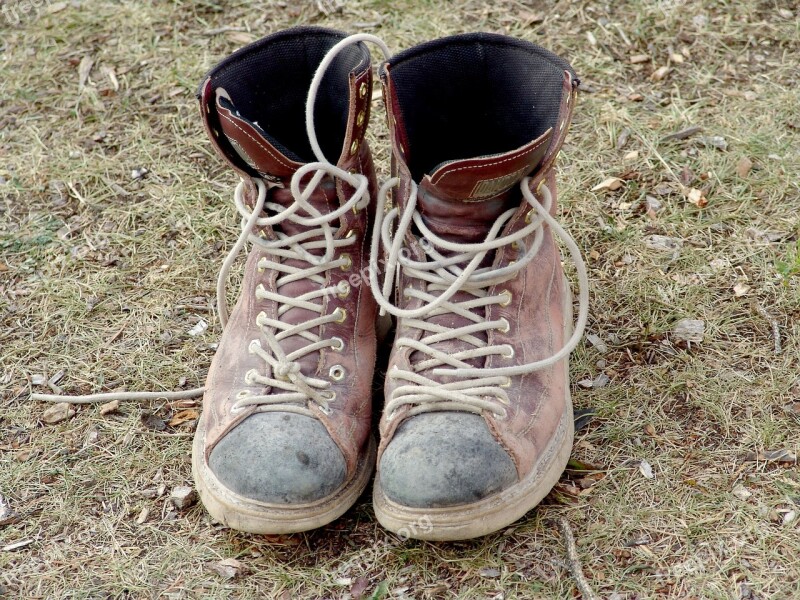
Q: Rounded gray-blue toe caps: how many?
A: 2